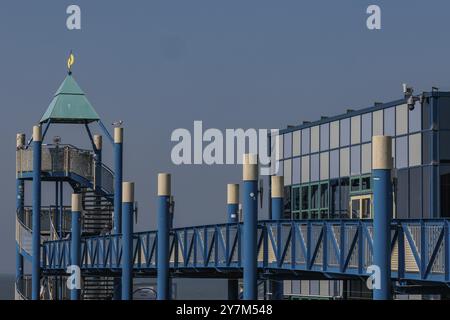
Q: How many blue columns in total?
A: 11